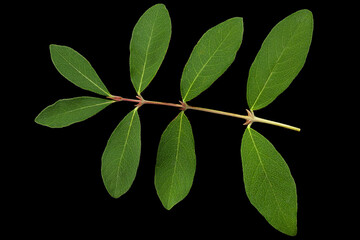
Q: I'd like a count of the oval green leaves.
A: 8